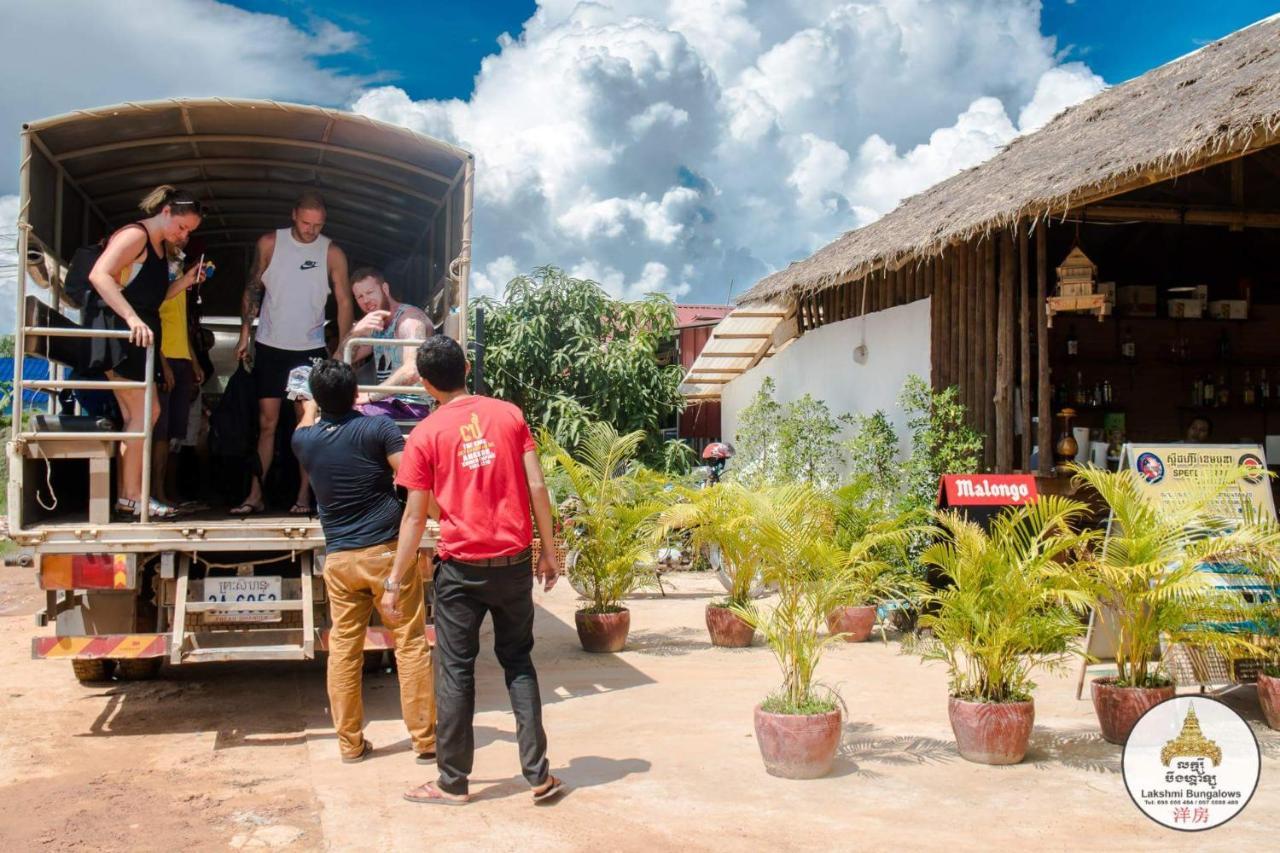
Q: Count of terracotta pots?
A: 7